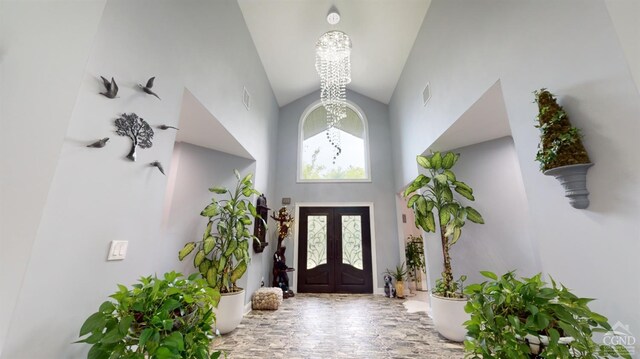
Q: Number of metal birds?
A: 5